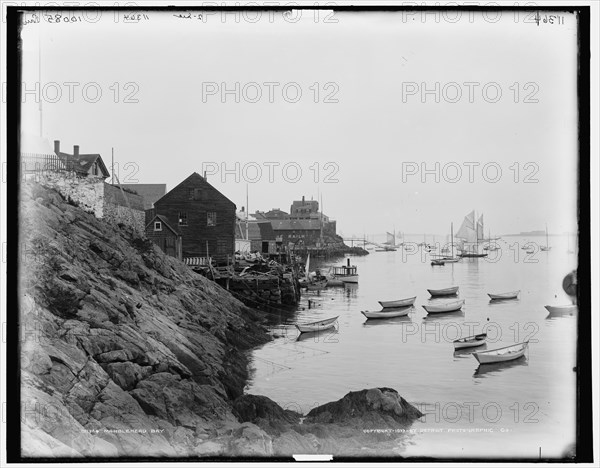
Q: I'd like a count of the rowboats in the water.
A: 9